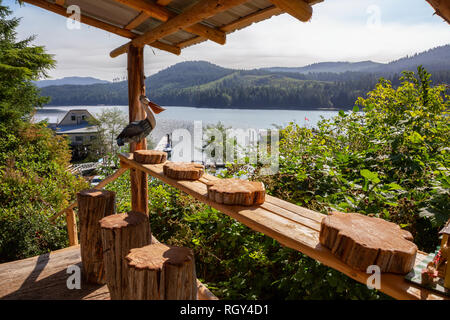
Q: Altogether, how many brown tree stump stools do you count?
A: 3